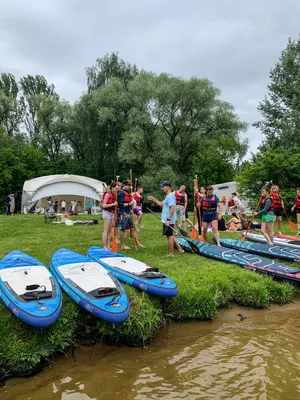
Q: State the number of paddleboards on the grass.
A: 7